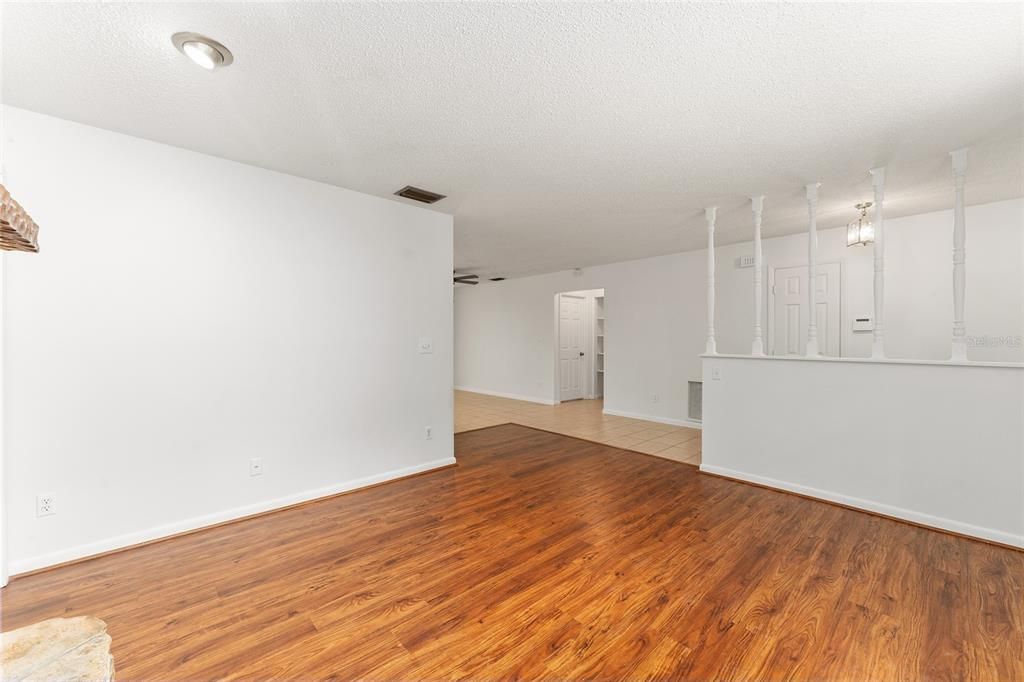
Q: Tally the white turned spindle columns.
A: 5